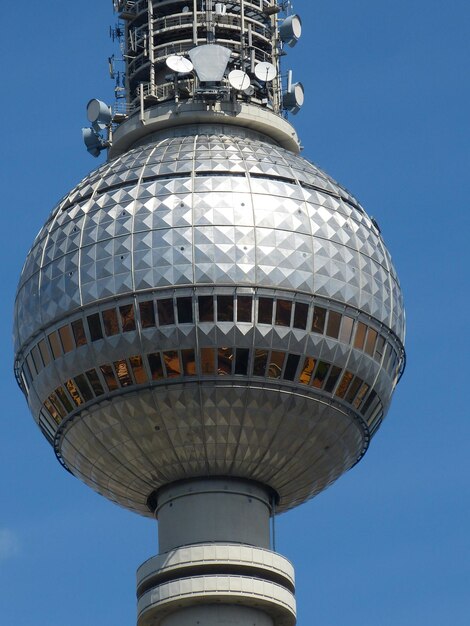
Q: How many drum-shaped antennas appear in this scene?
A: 4